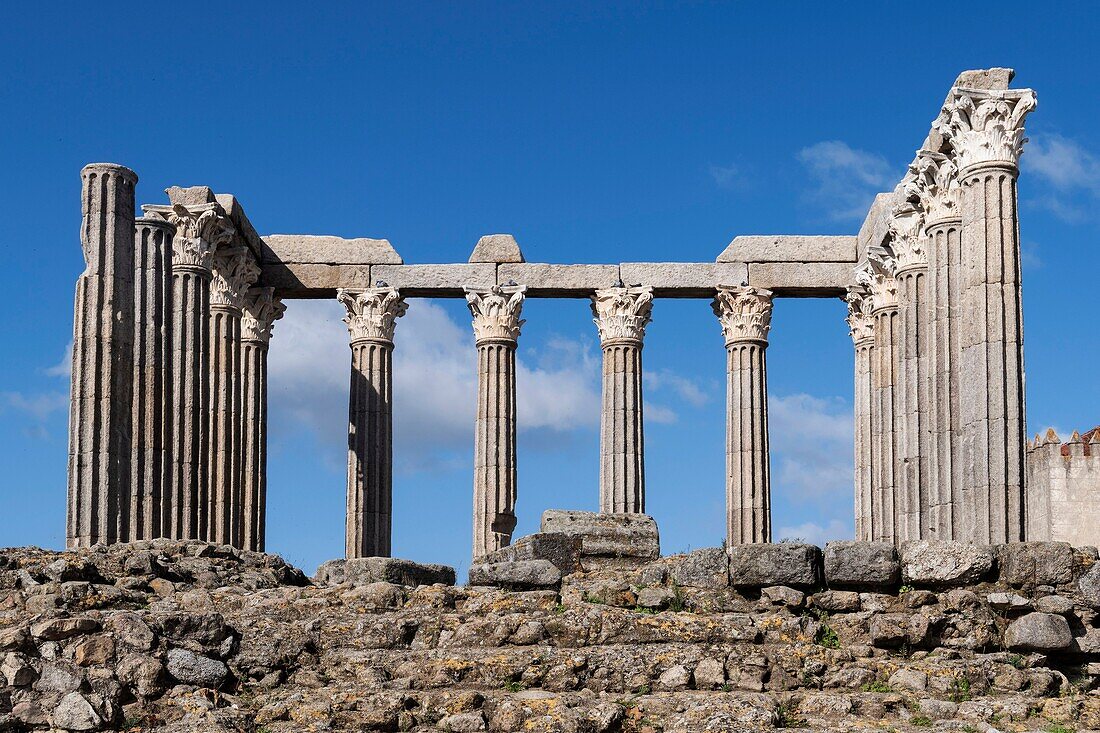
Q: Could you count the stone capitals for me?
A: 12